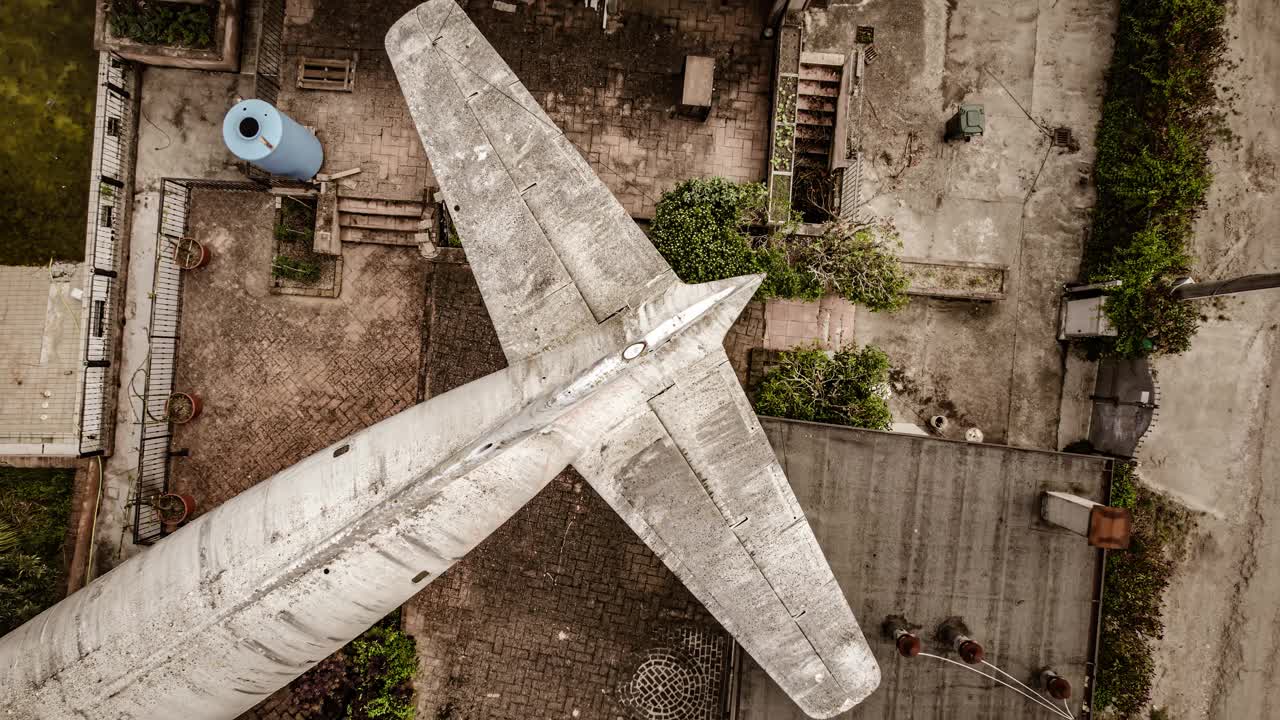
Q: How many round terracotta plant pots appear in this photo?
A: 3